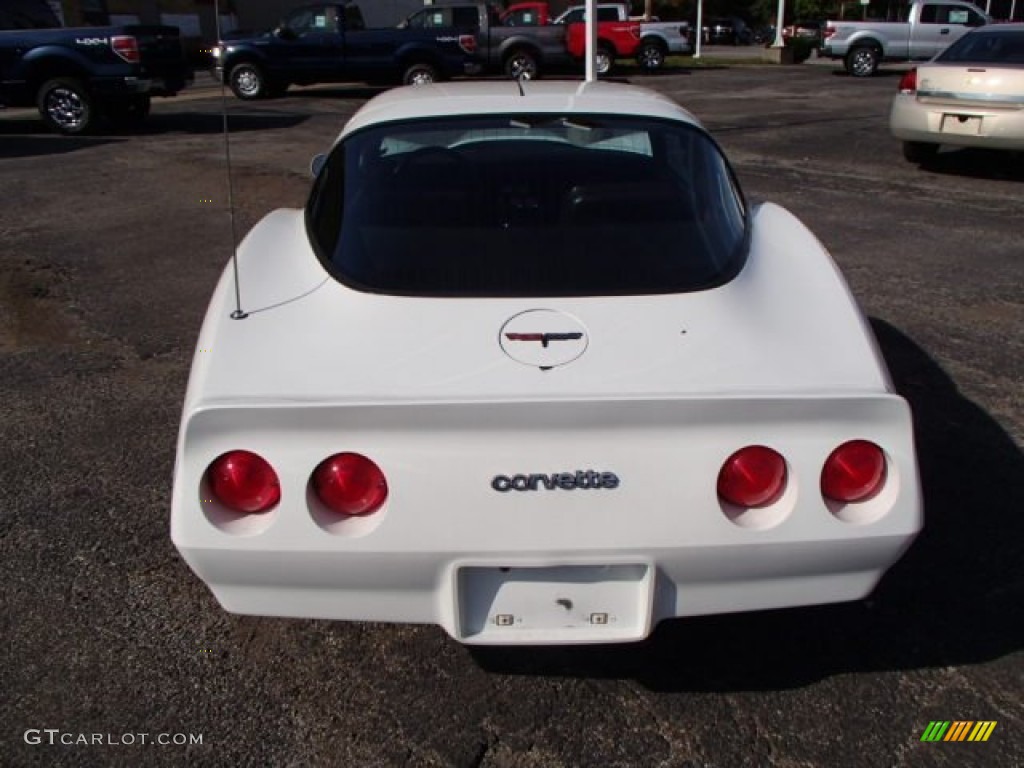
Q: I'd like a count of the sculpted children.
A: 0